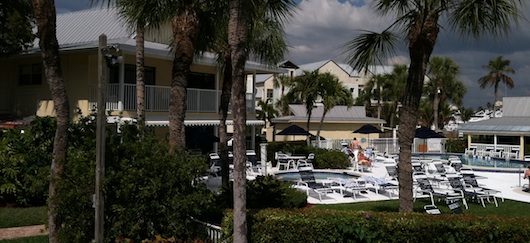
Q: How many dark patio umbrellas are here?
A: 3